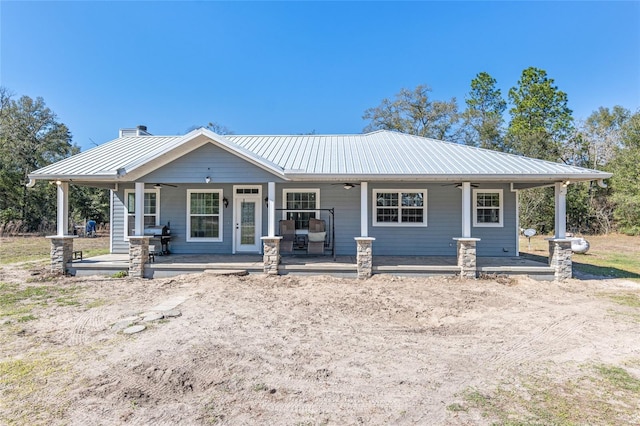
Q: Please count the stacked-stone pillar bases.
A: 6